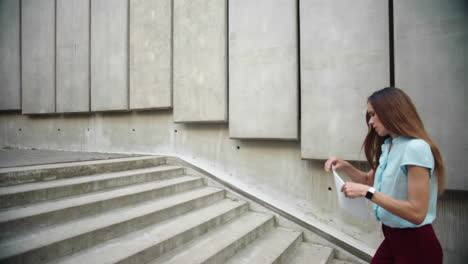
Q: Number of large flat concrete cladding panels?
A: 9